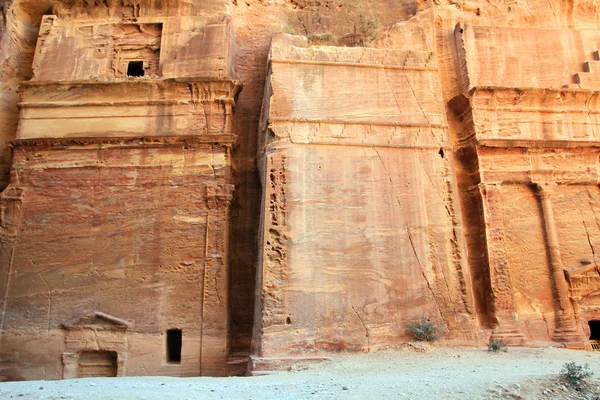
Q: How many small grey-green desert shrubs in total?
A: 3